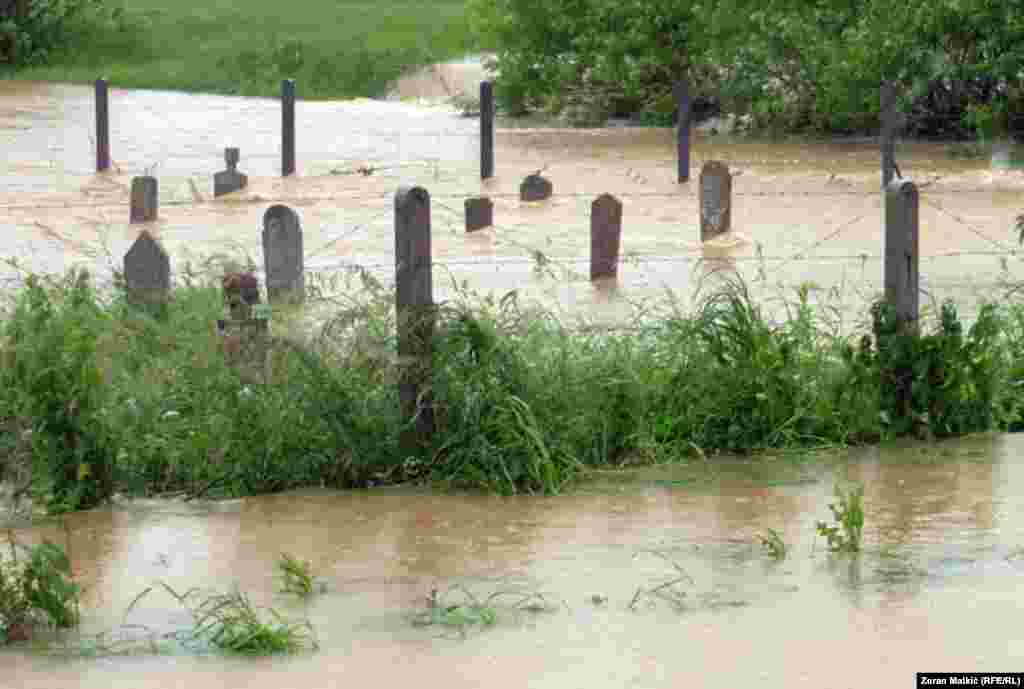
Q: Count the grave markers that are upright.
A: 9